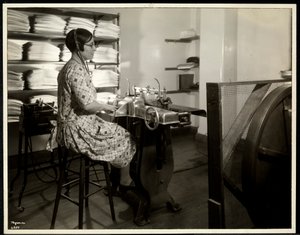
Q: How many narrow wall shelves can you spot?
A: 3